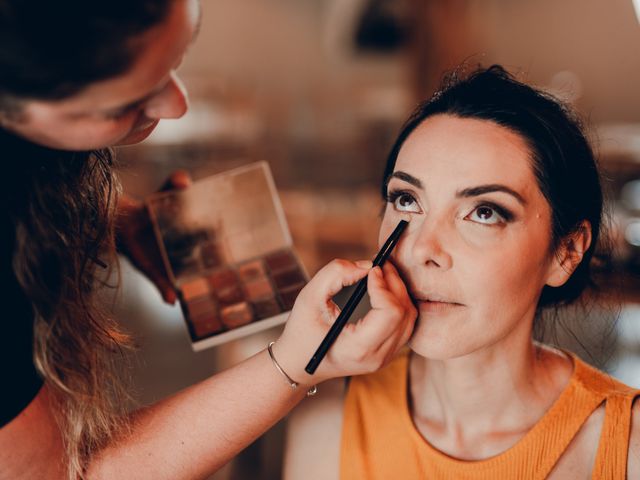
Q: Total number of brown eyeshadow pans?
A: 12